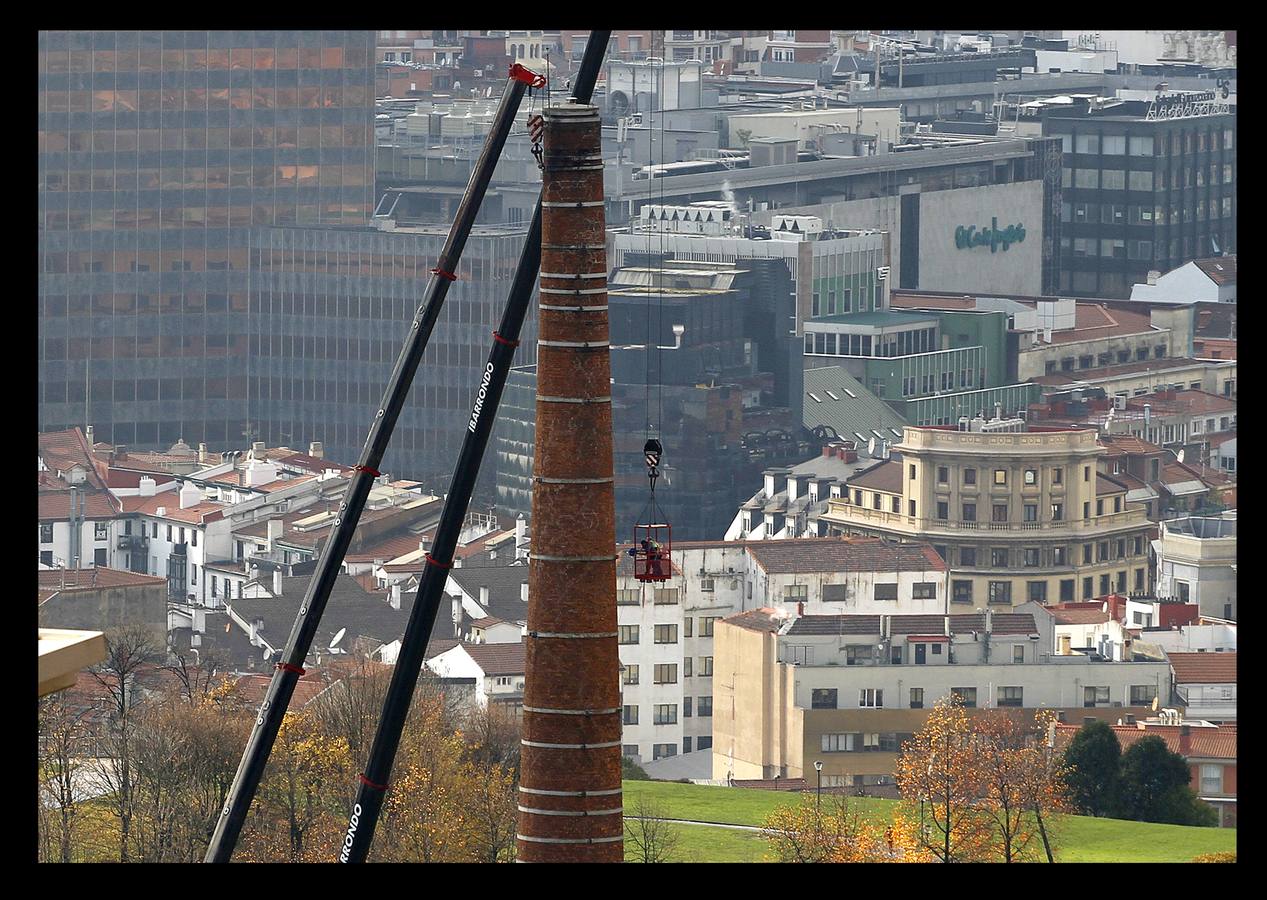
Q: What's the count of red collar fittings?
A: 6